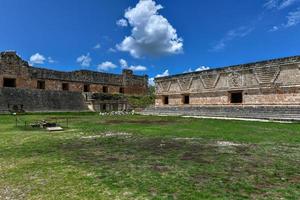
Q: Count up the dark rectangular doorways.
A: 9